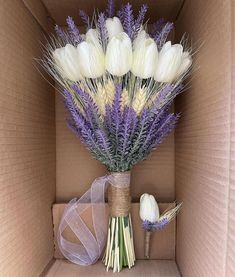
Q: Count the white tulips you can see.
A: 10